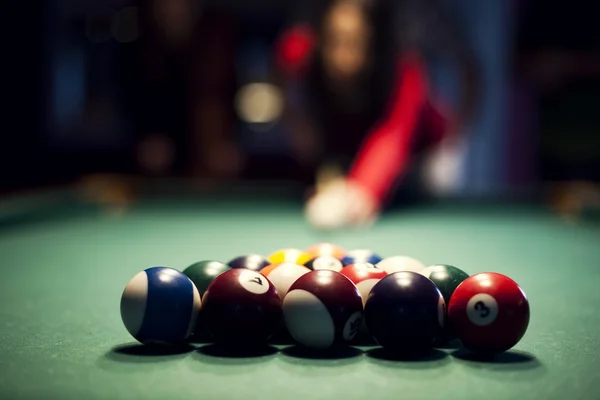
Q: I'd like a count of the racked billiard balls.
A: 15